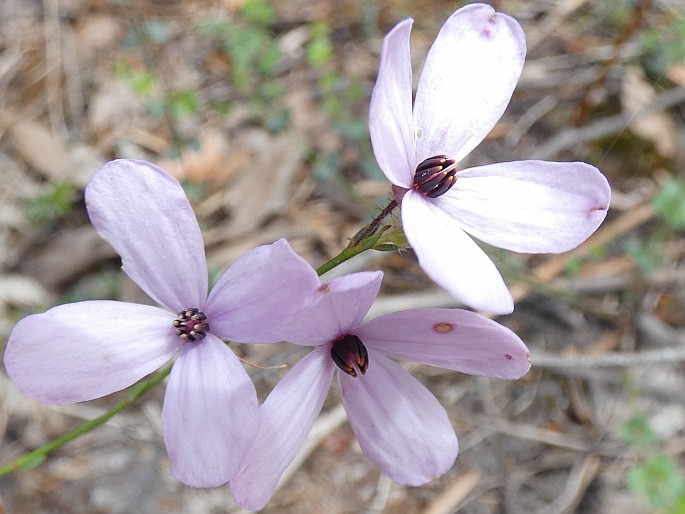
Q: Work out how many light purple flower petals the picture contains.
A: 12